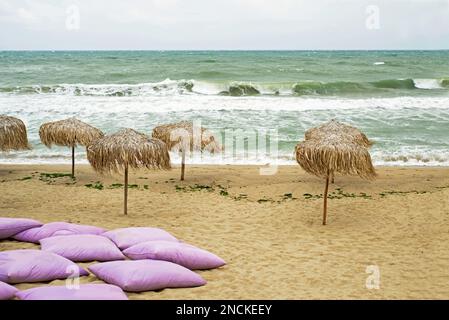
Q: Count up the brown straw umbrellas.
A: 6